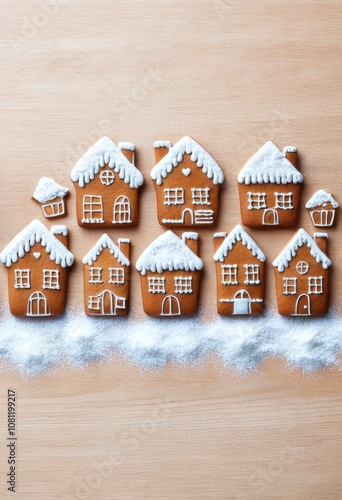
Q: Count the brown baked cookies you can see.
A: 10